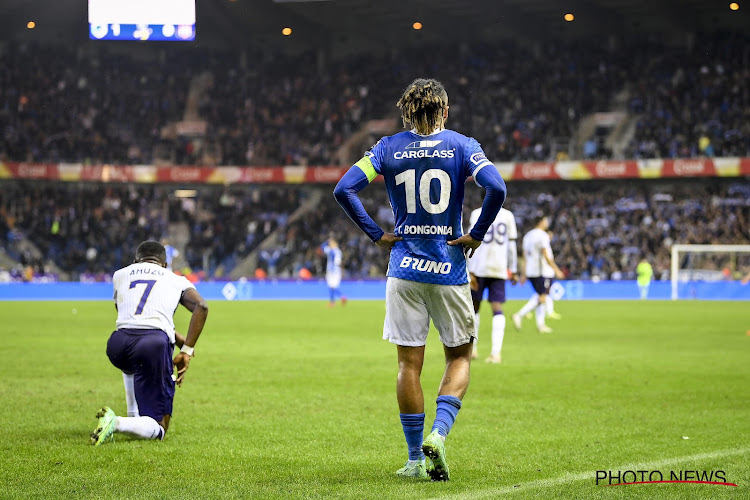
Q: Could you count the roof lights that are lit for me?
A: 5